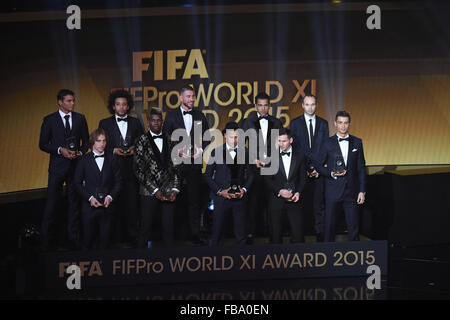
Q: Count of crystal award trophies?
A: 10